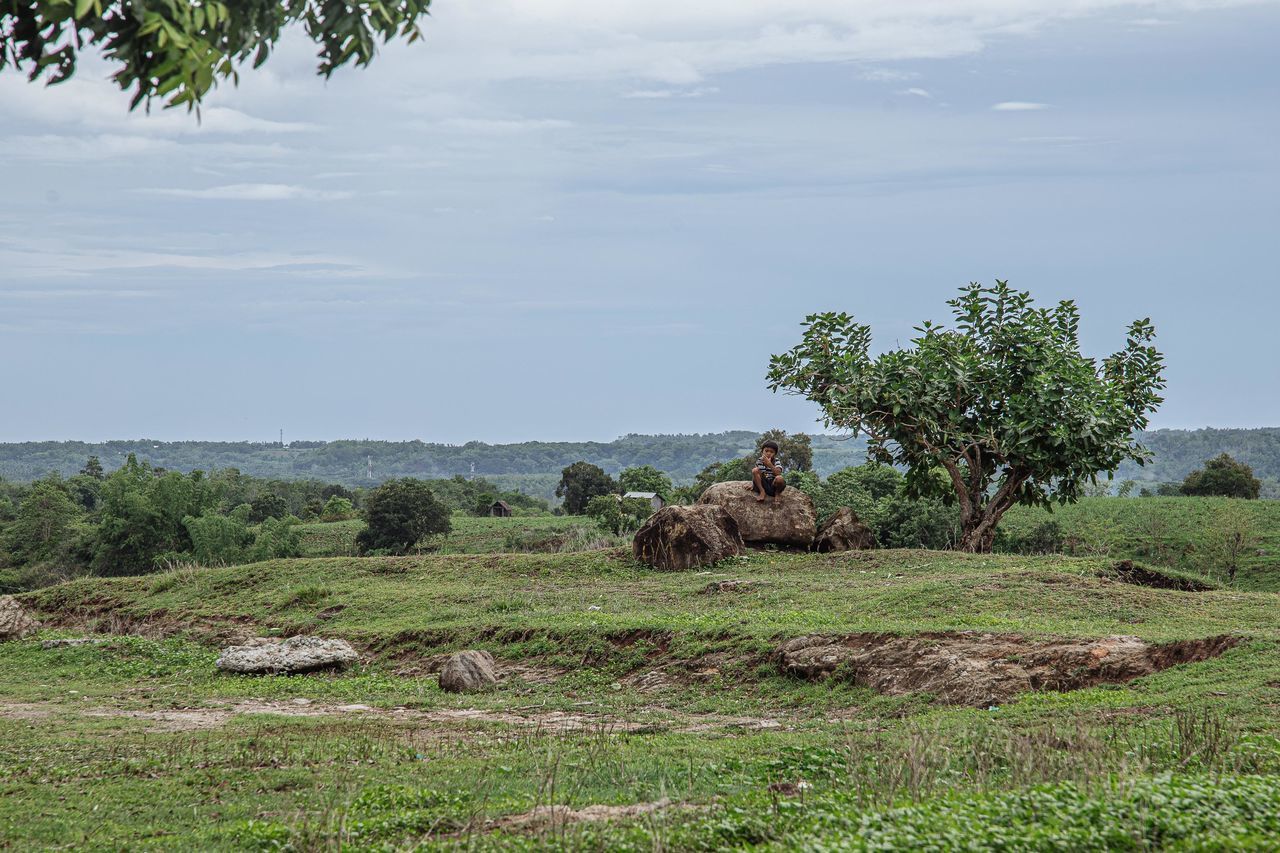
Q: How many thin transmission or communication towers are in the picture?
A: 3